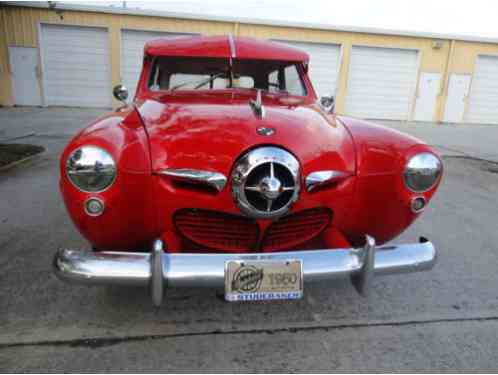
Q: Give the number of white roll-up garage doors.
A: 5